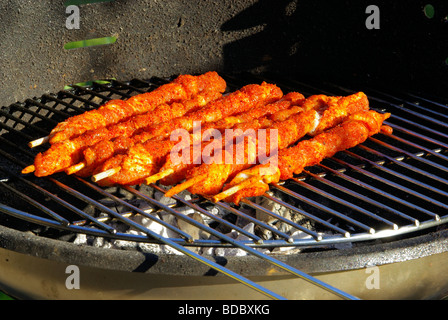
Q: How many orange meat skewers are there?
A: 7